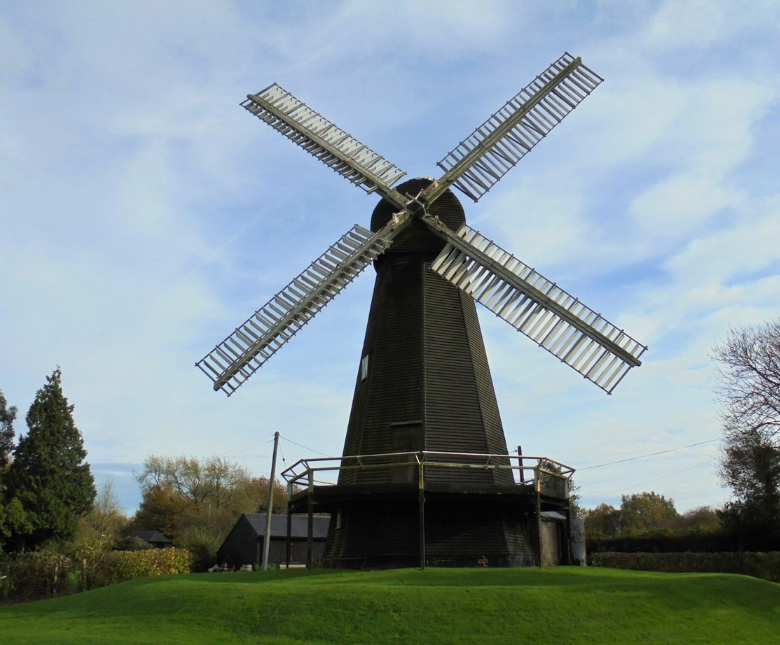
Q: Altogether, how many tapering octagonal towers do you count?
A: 1